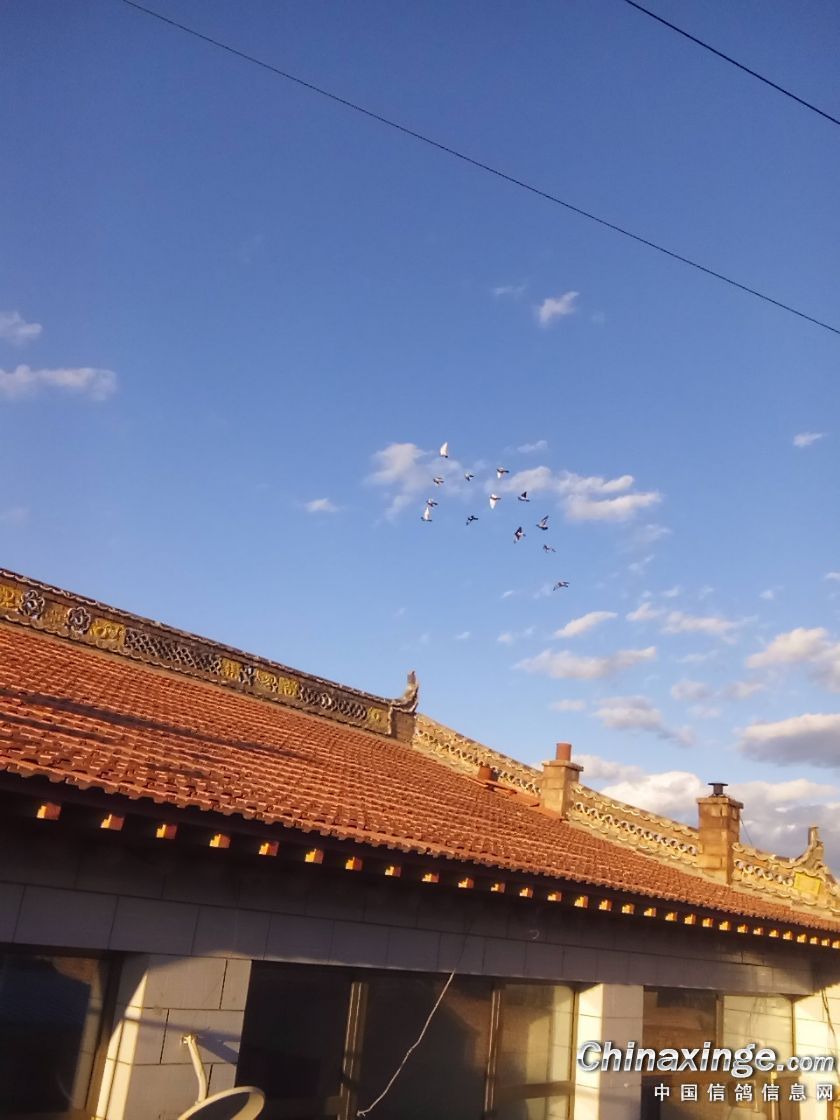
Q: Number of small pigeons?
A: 13